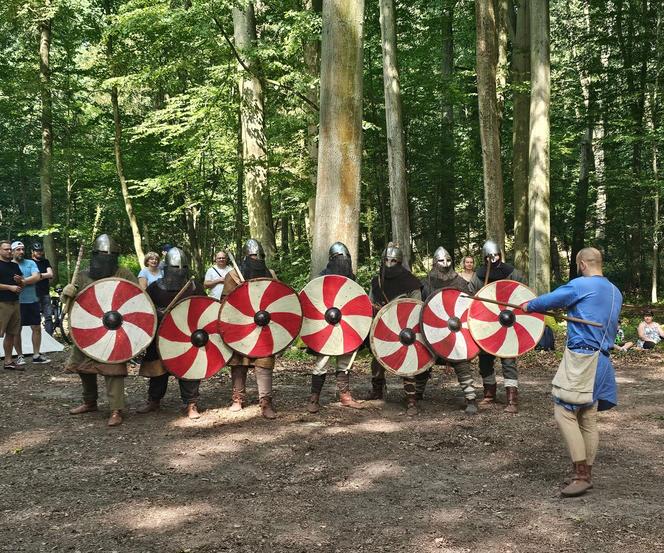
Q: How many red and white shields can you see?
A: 7